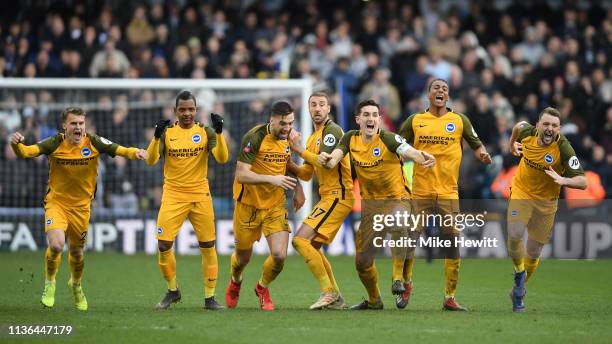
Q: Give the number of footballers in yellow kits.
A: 7